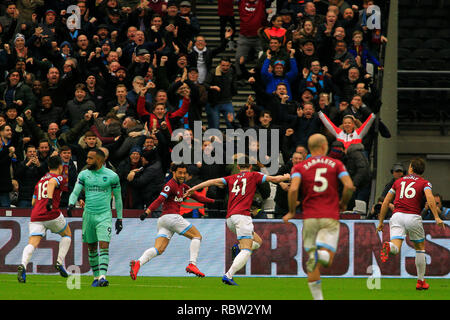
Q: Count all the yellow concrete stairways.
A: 1